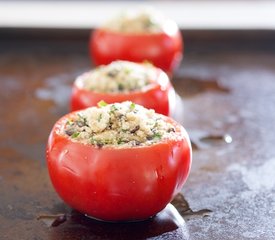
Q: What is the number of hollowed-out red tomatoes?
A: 3